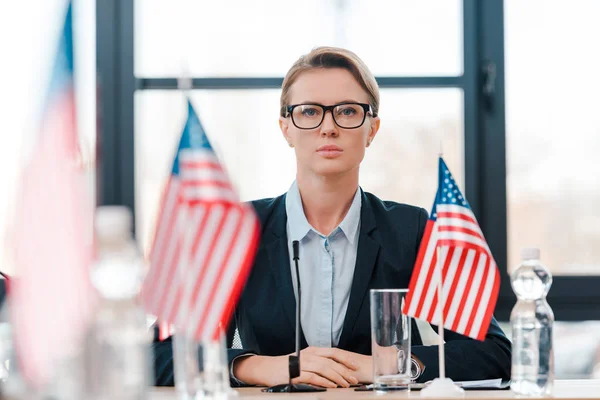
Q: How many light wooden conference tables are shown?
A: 1